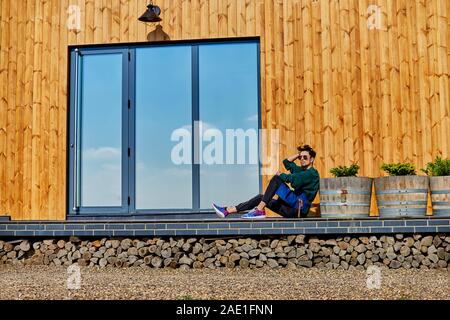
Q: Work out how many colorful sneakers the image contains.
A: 2